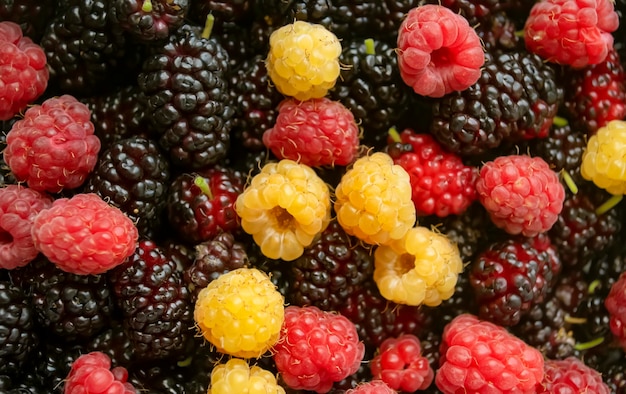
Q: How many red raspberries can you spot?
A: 15